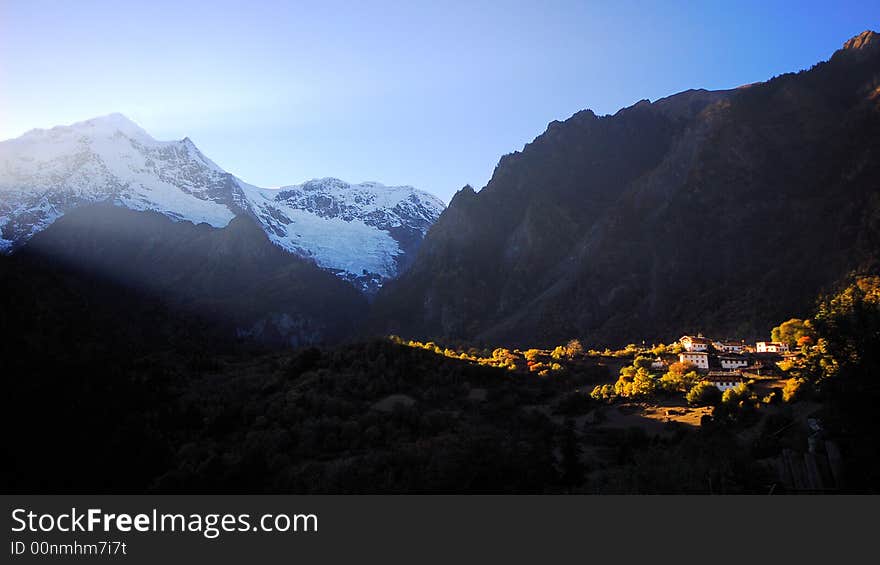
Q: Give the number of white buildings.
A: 6